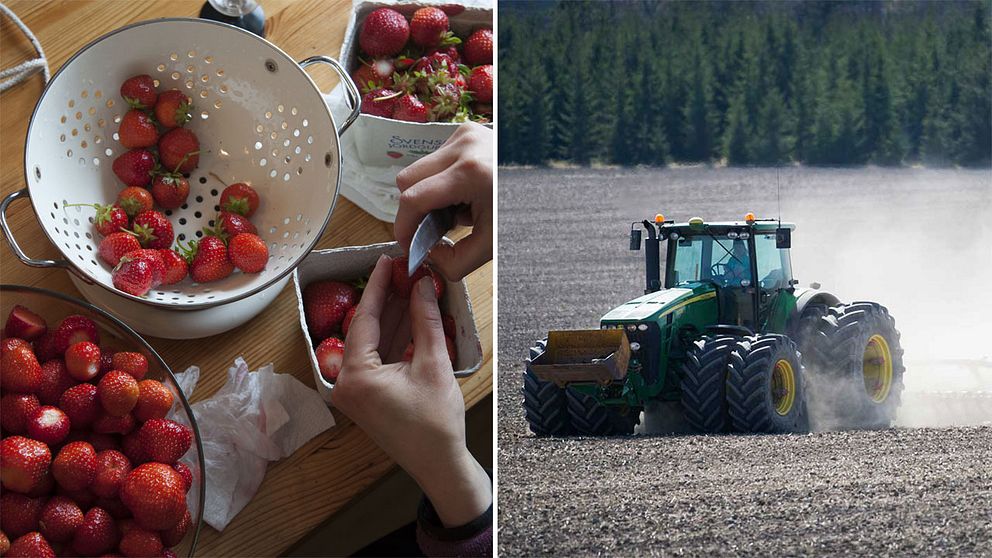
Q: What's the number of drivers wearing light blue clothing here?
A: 1